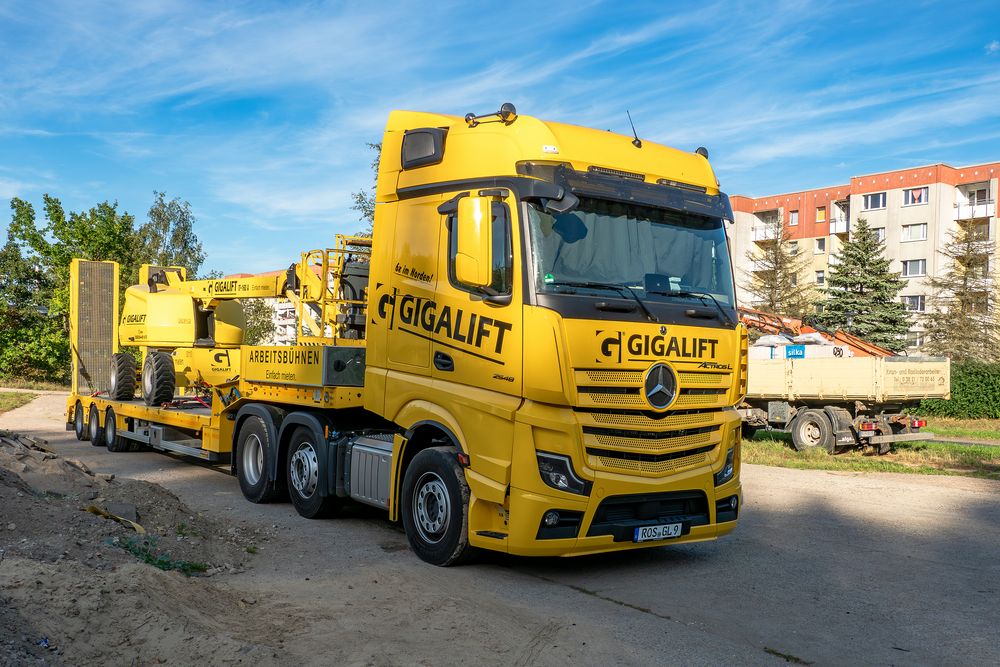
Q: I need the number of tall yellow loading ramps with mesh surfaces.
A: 2